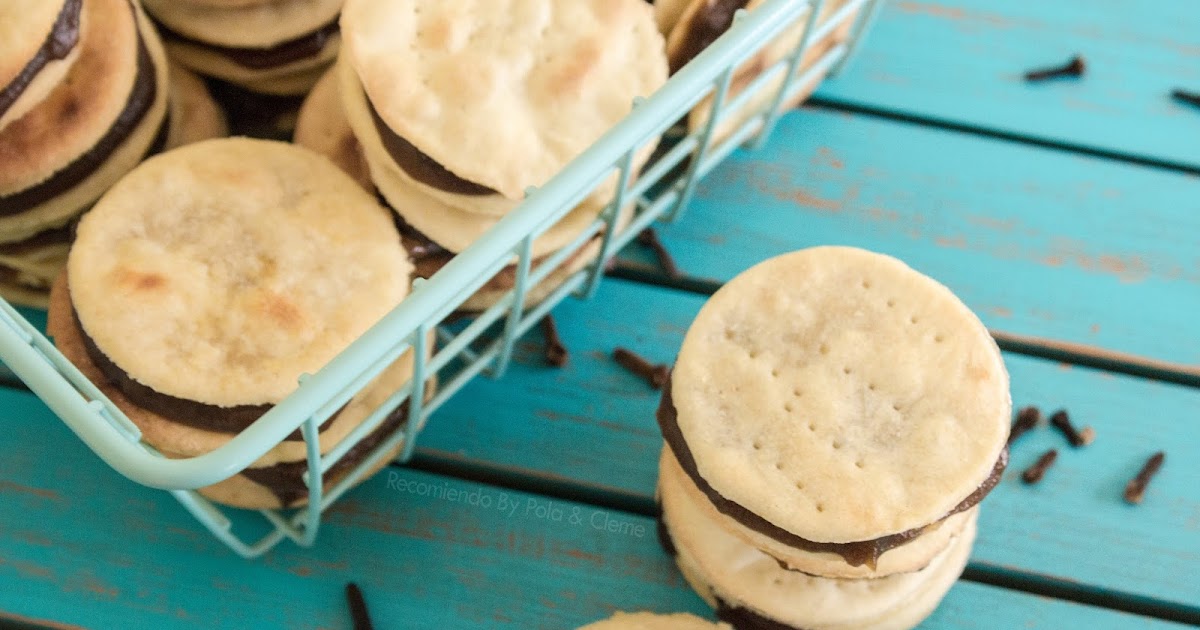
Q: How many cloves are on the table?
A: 10